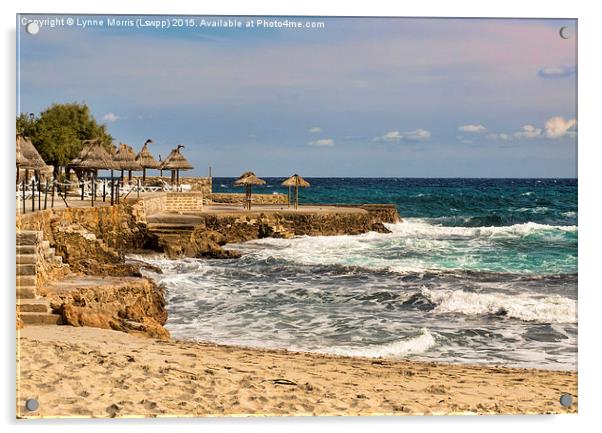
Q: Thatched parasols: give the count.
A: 7